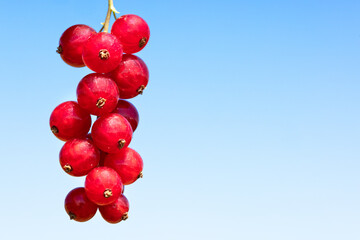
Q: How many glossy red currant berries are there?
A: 13